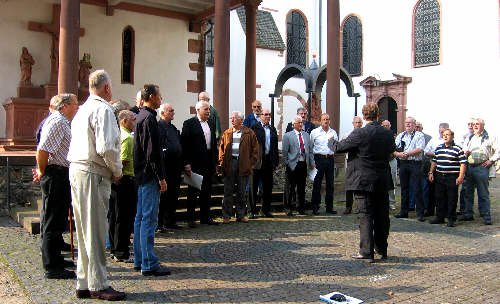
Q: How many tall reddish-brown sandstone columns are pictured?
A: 4